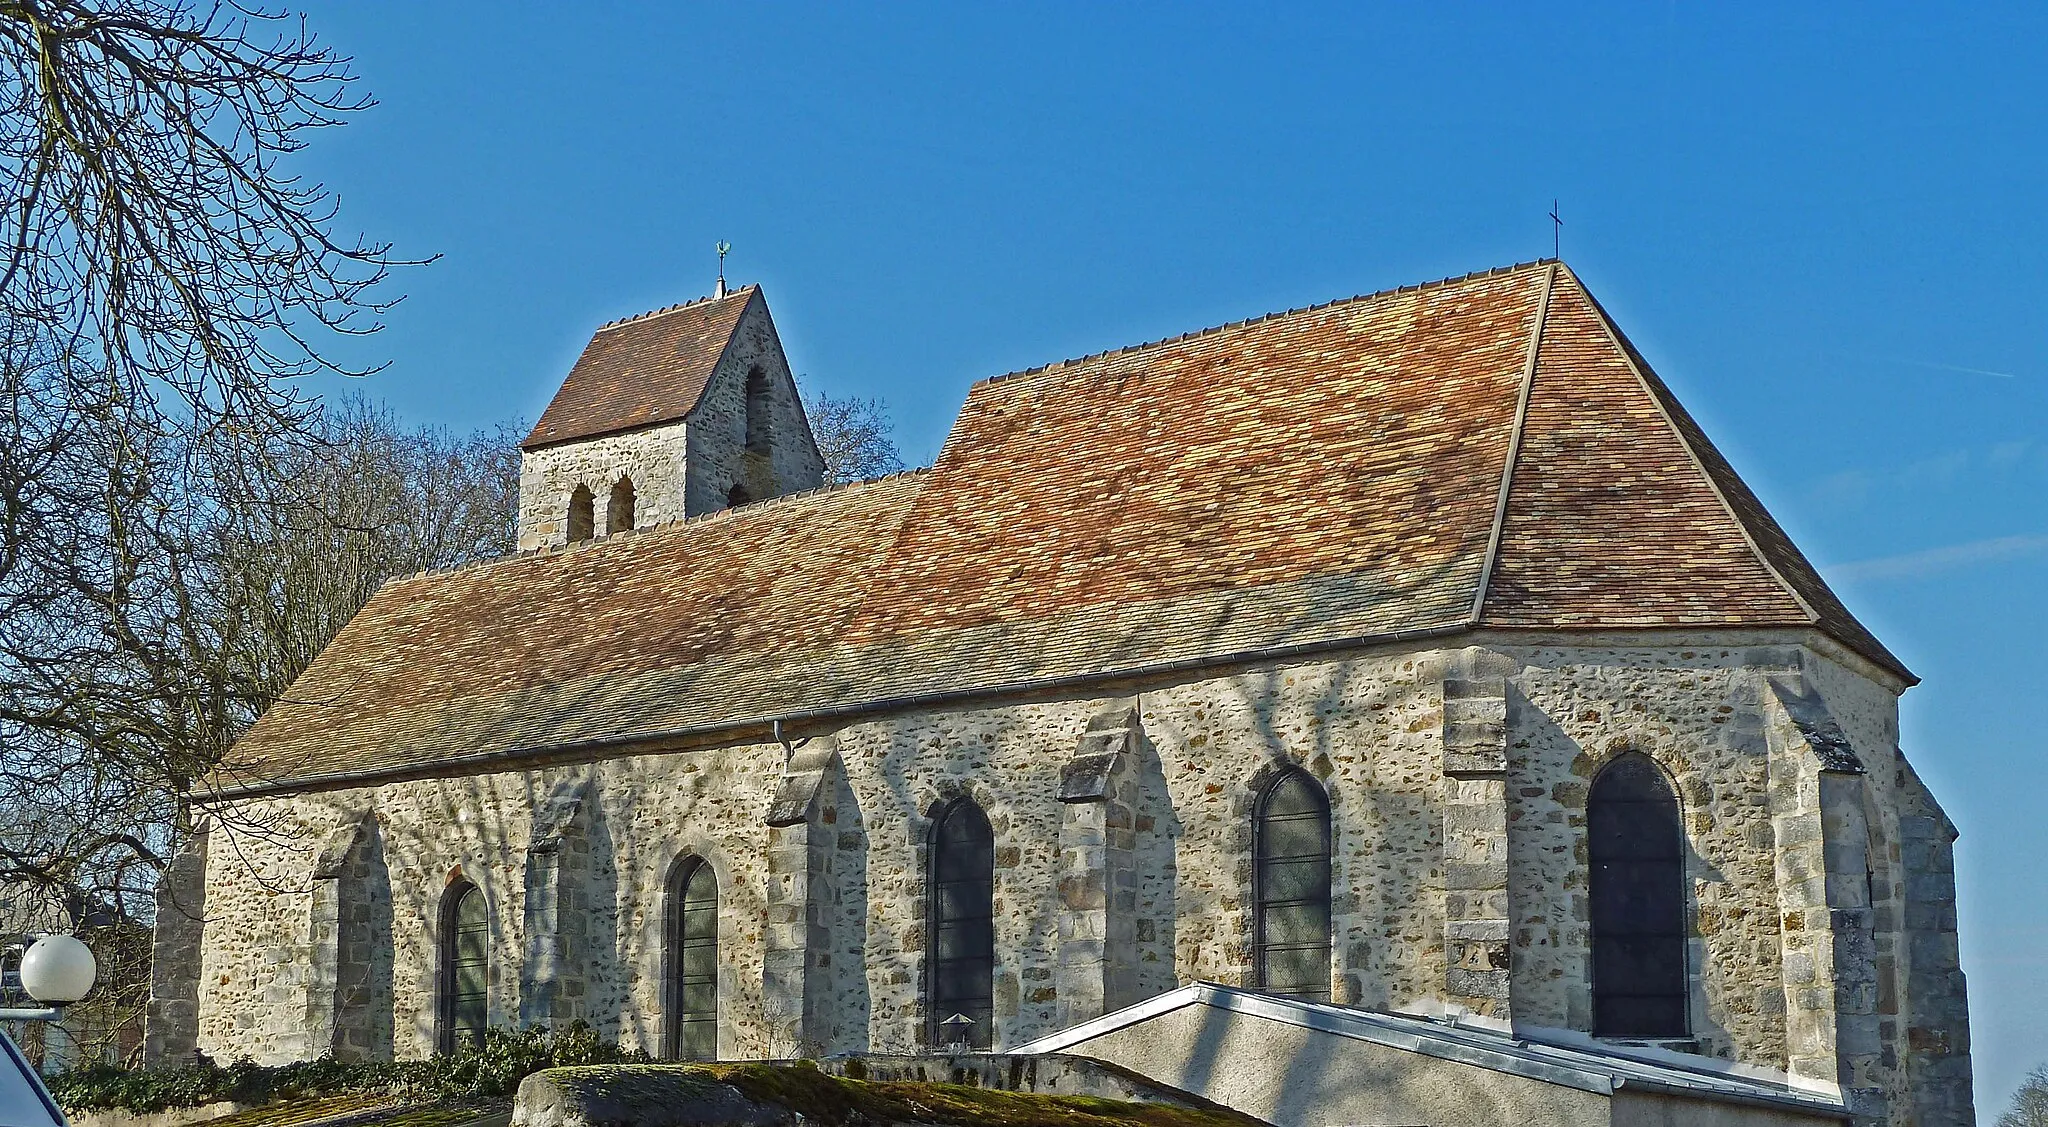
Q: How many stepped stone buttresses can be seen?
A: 8